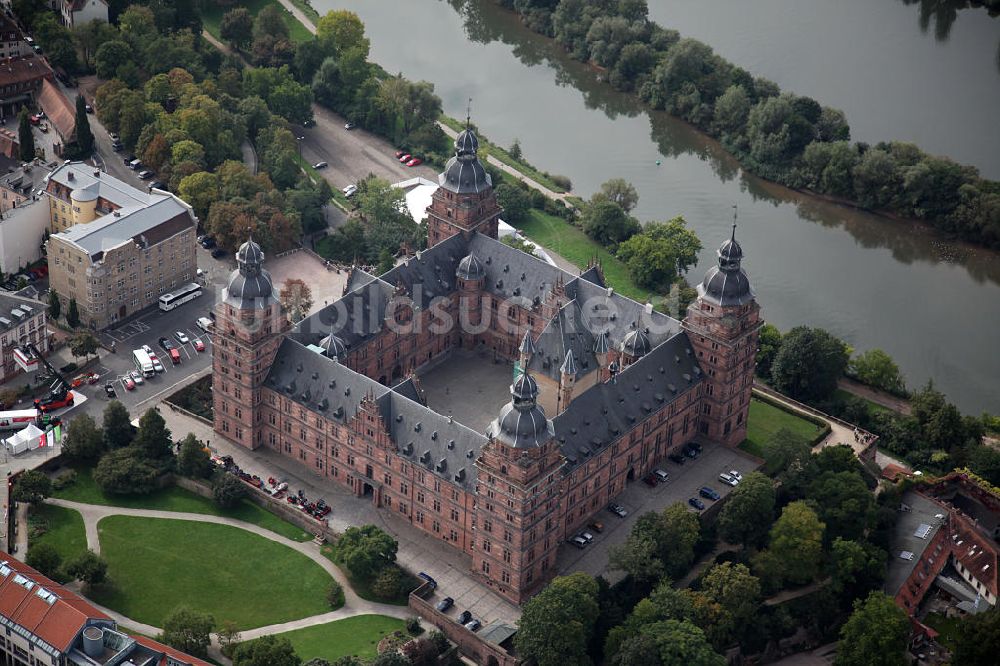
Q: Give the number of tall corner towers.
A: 4